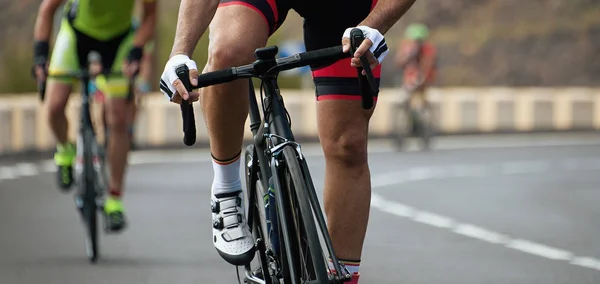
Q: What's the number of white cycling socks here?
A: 2